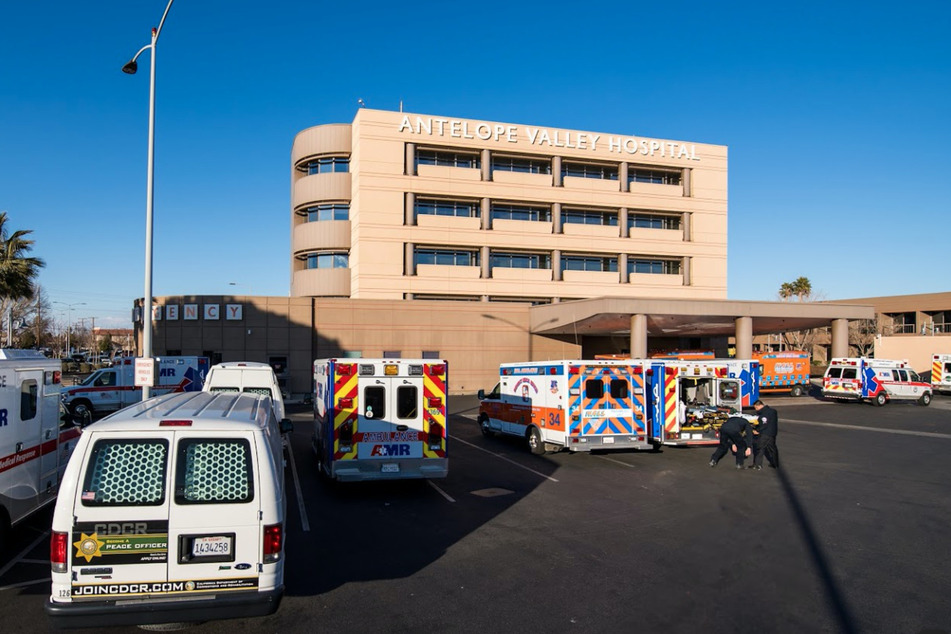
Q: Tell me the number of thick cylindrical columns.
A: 3